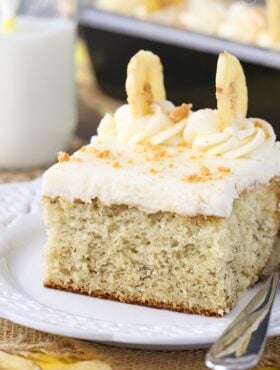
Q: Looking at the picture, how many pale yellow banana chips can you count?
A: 2